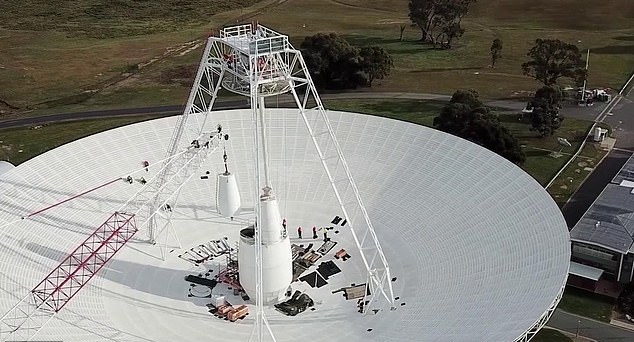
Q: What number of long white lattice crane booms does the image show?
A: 1